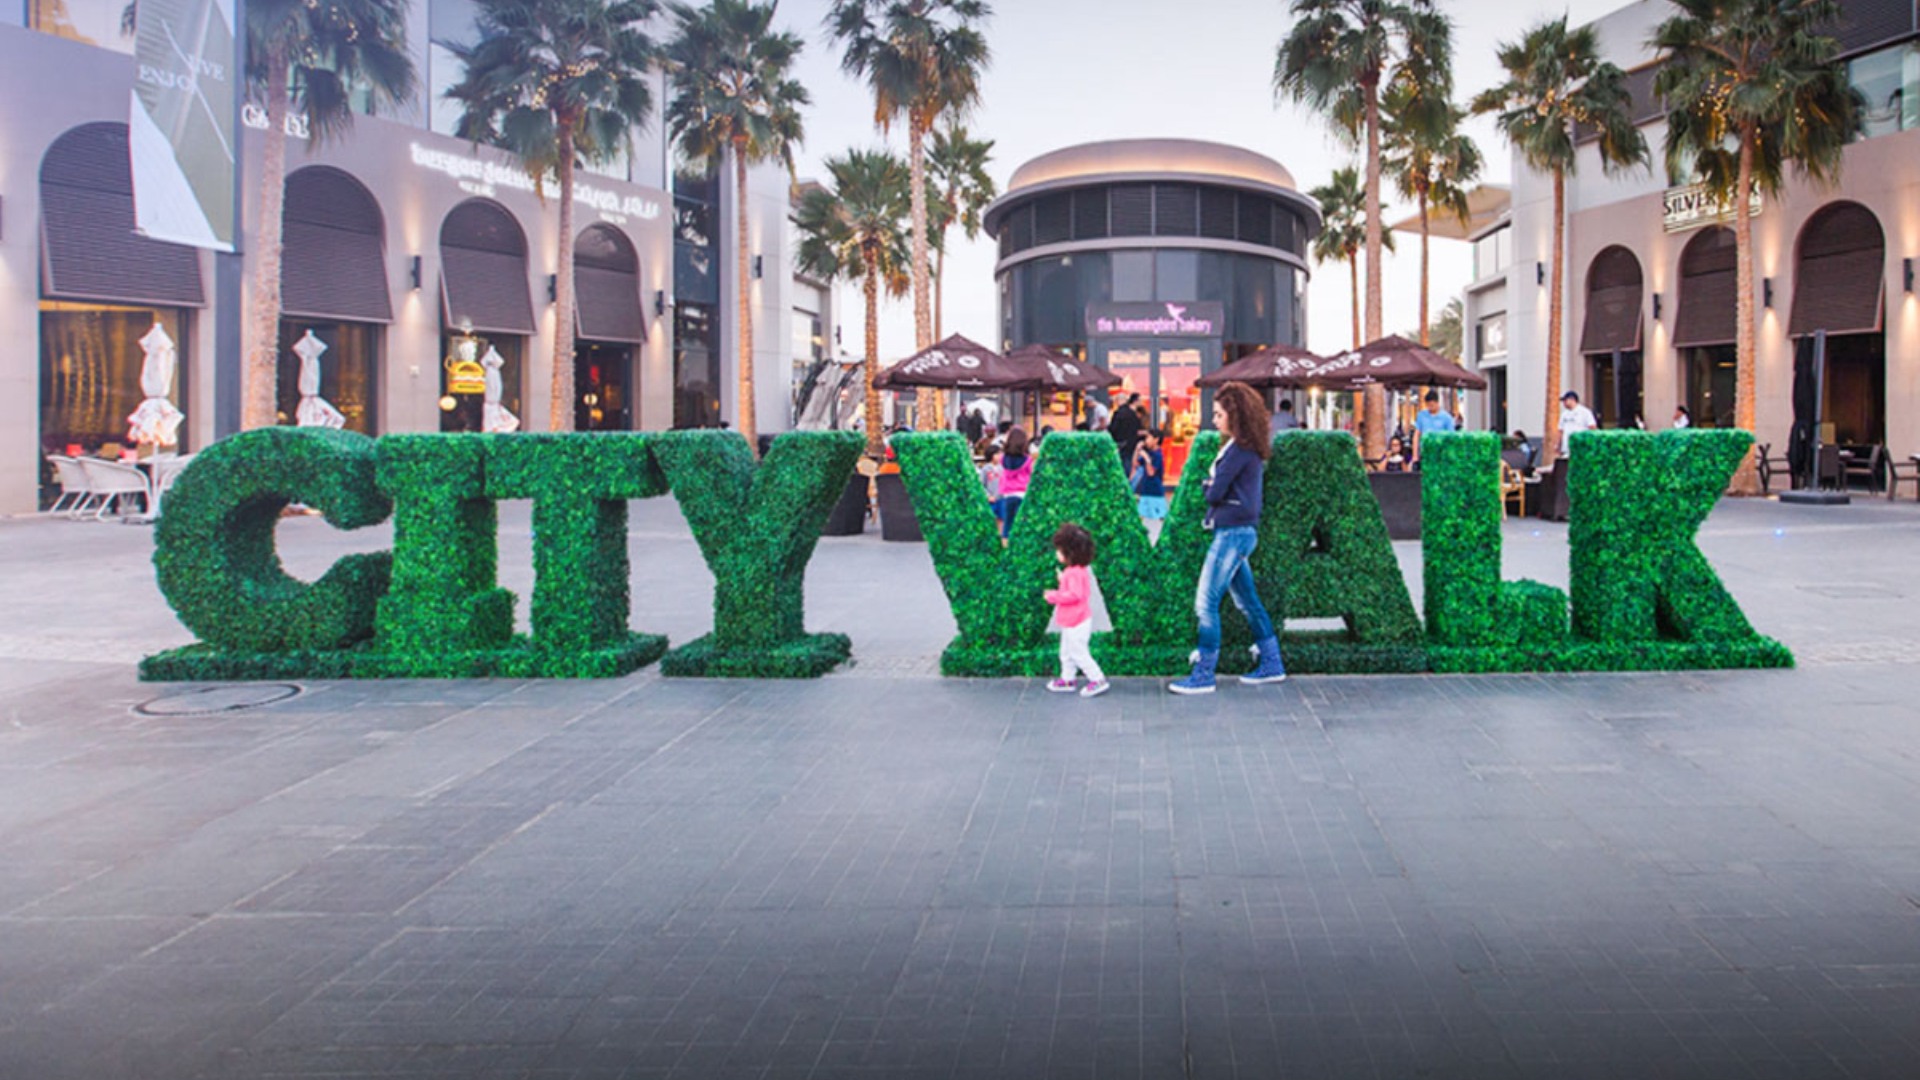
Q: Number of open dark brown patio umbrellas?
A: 4